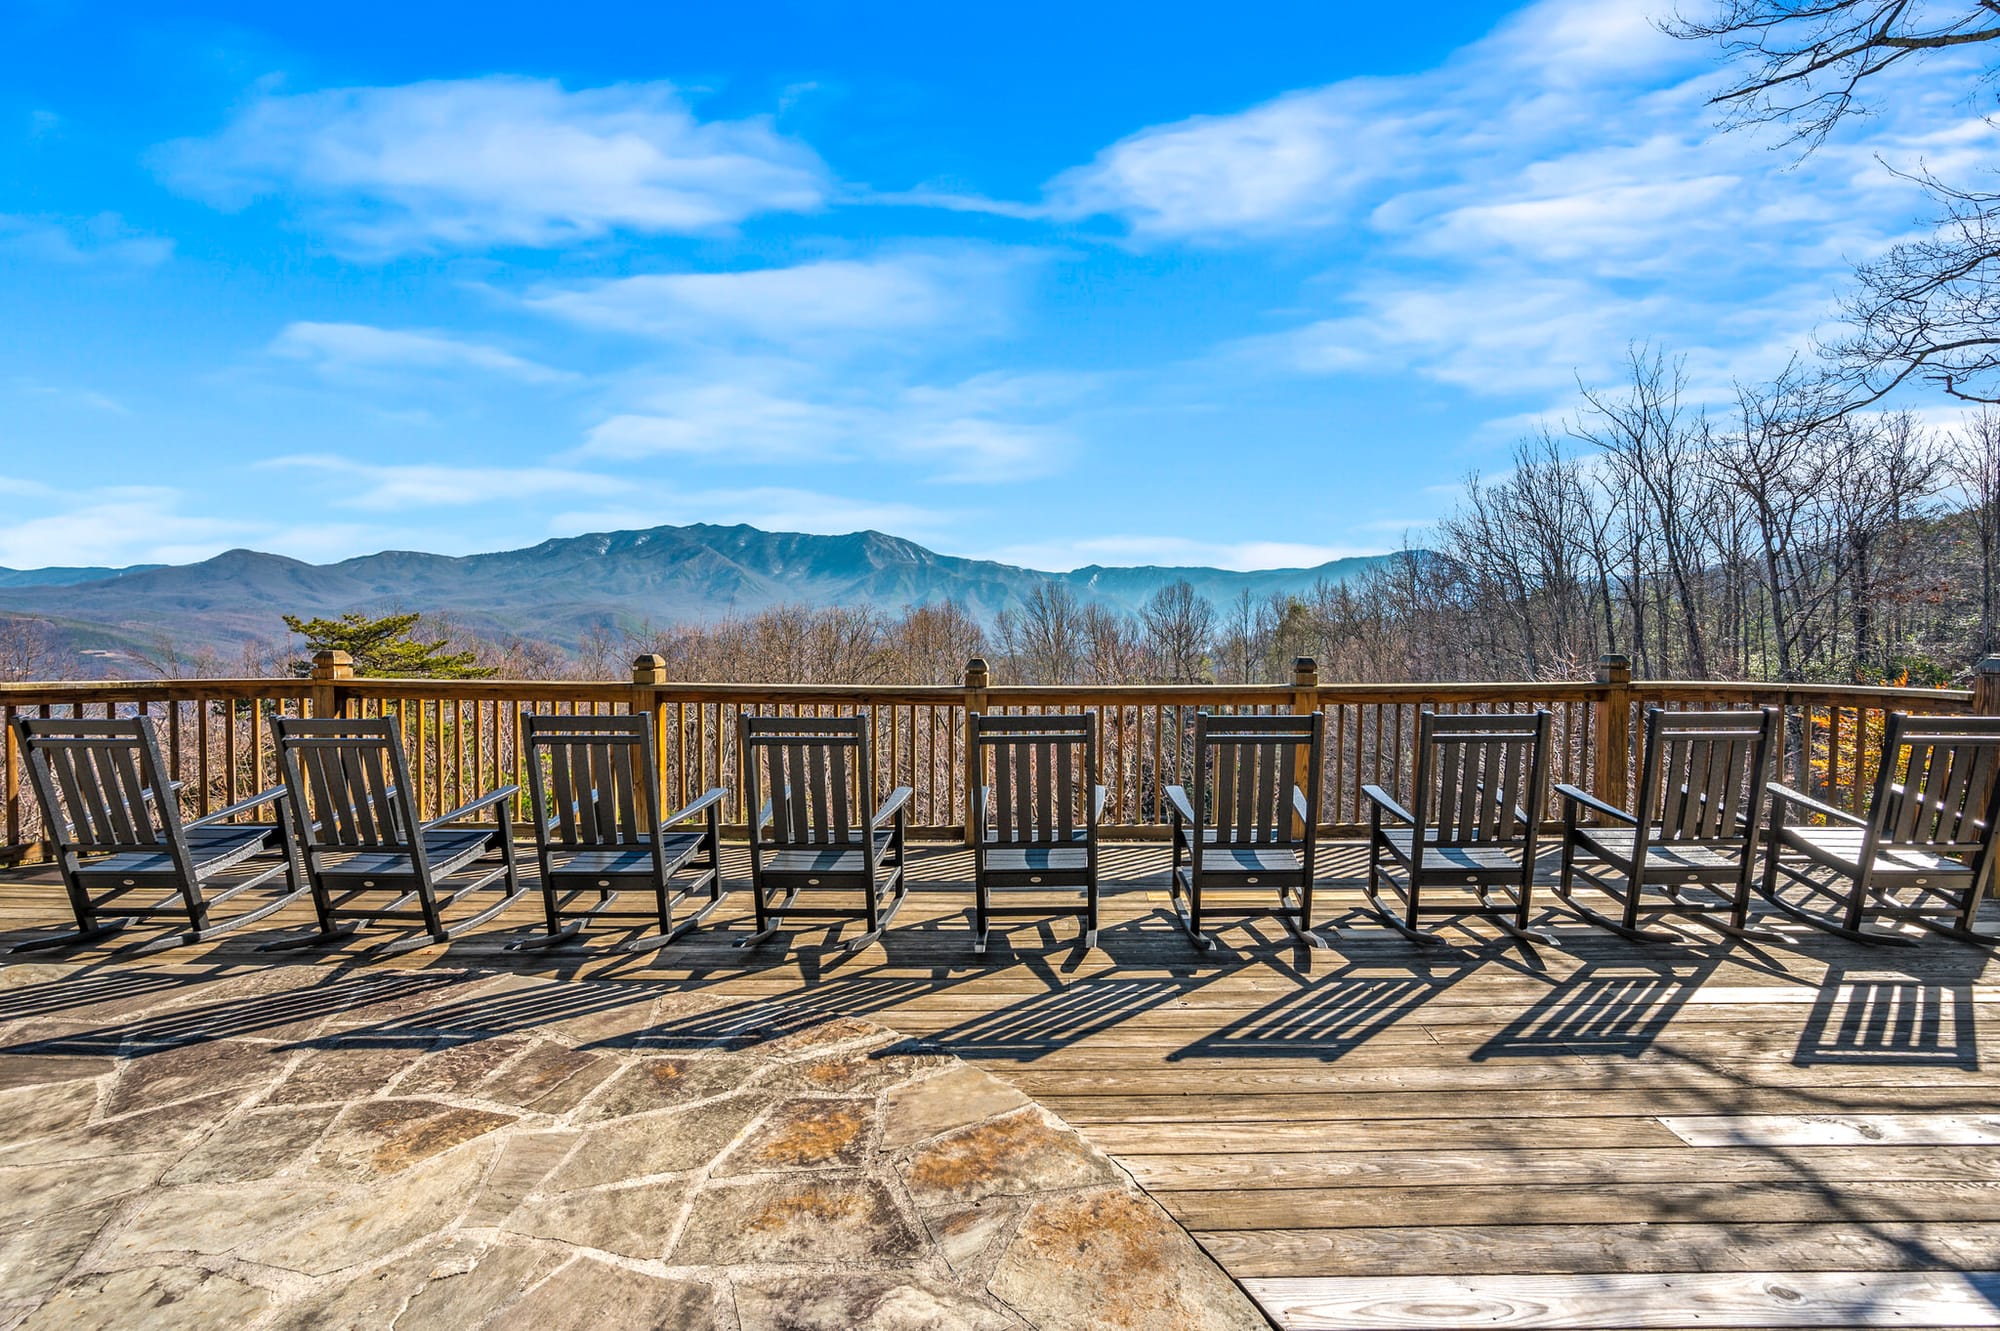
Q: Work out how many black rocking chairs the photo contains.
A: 9